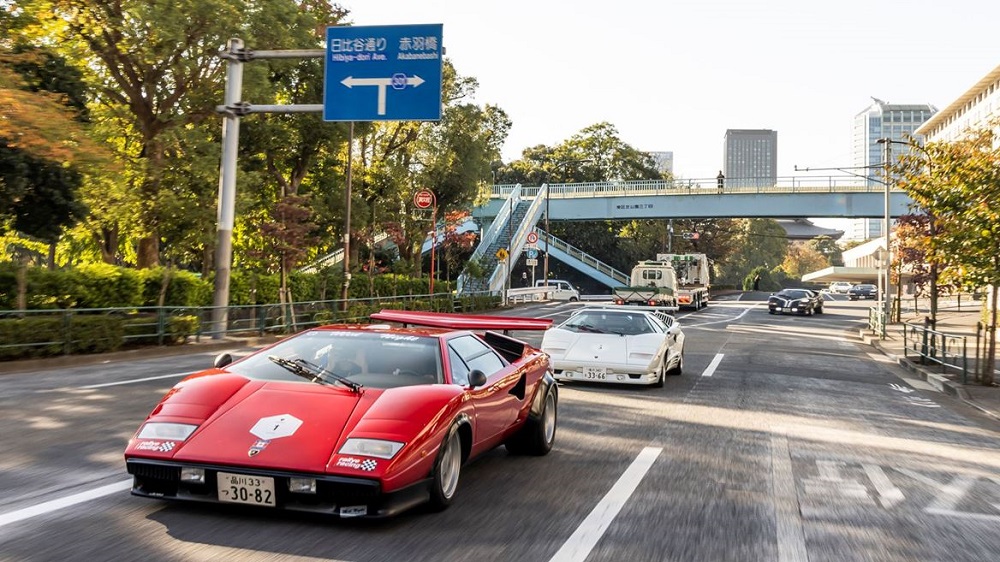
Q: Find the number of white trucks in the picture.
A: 2